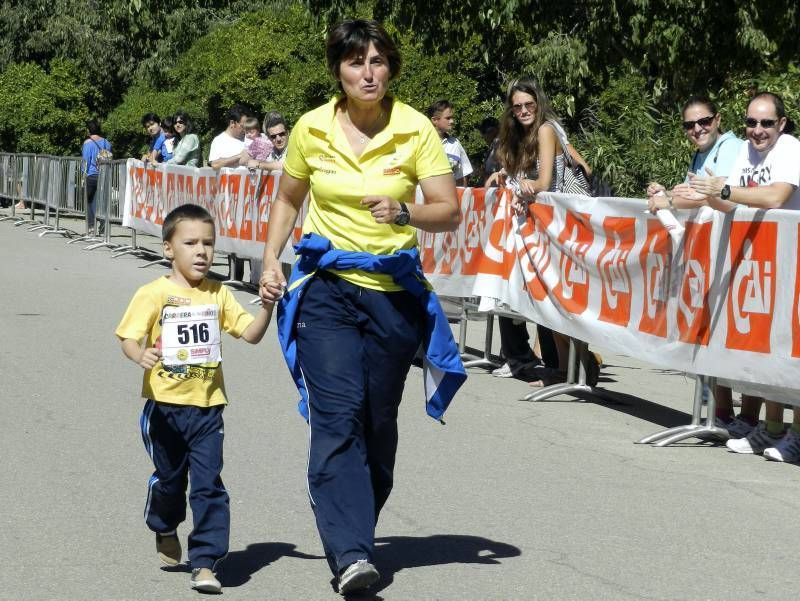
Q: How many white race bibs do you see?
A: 1